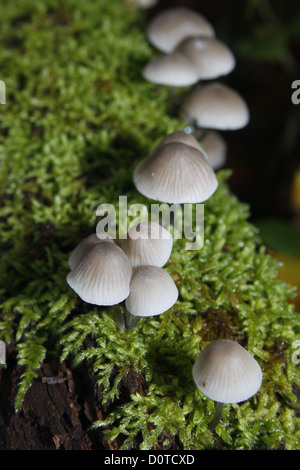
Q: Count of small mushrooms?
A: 12